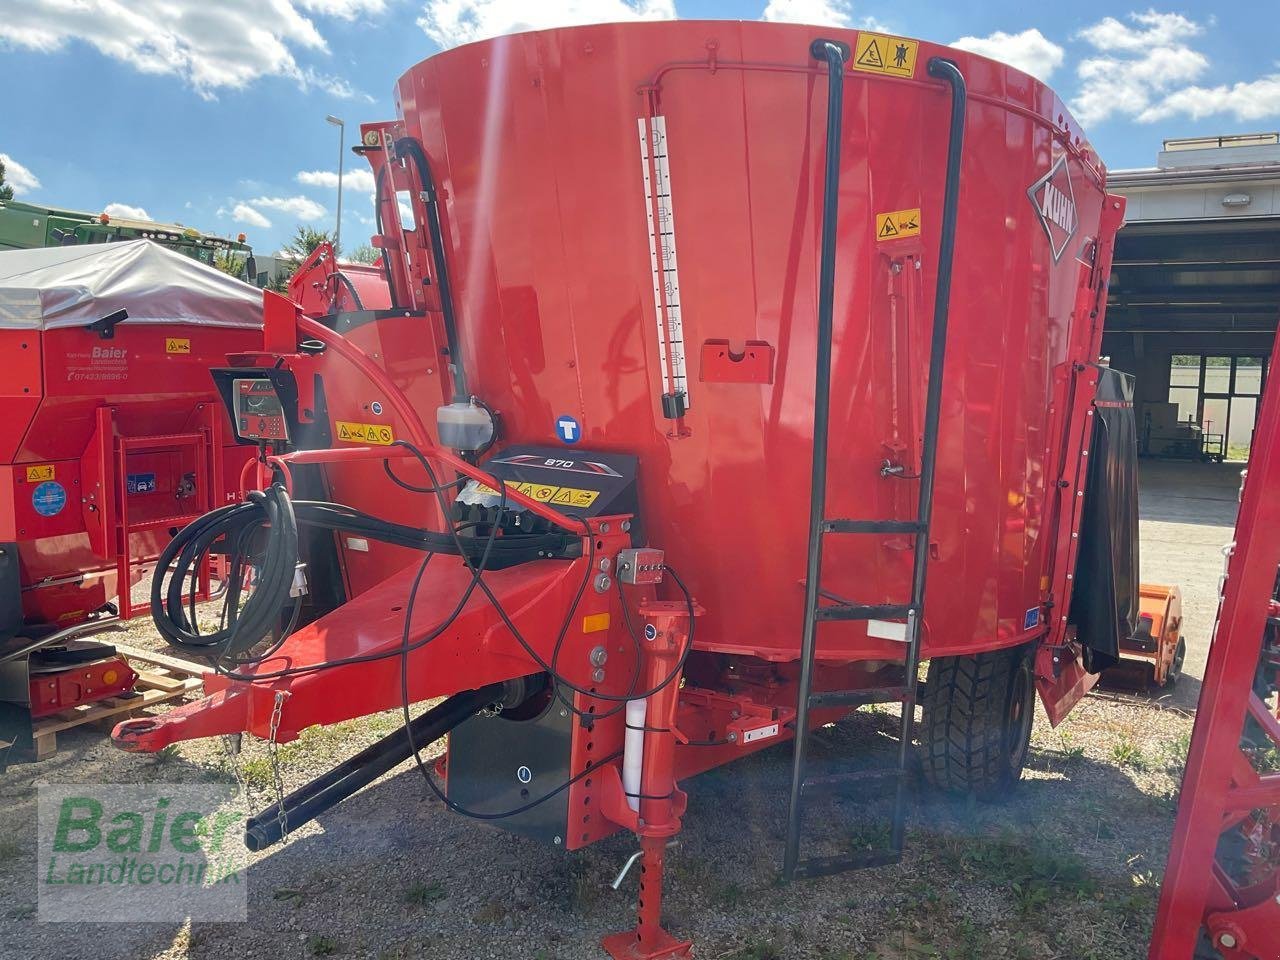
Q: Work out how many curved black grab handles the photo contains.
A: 2